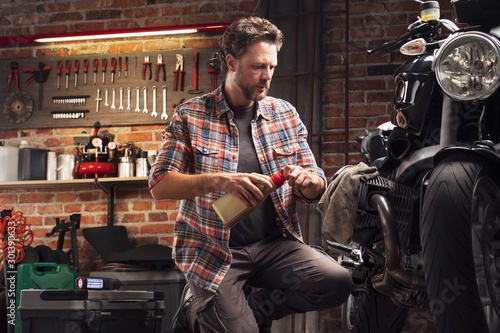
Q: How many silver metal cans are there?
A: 4